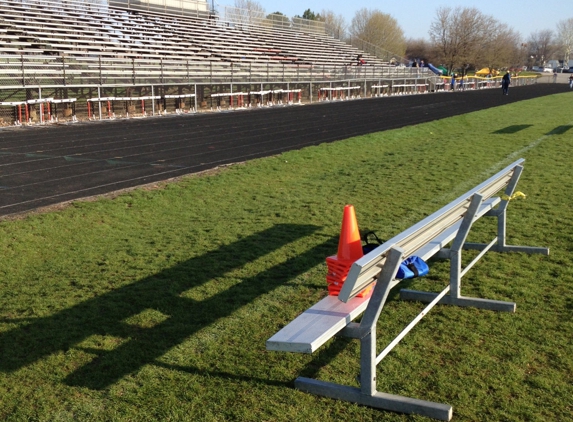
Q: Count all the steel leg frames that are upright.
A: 3